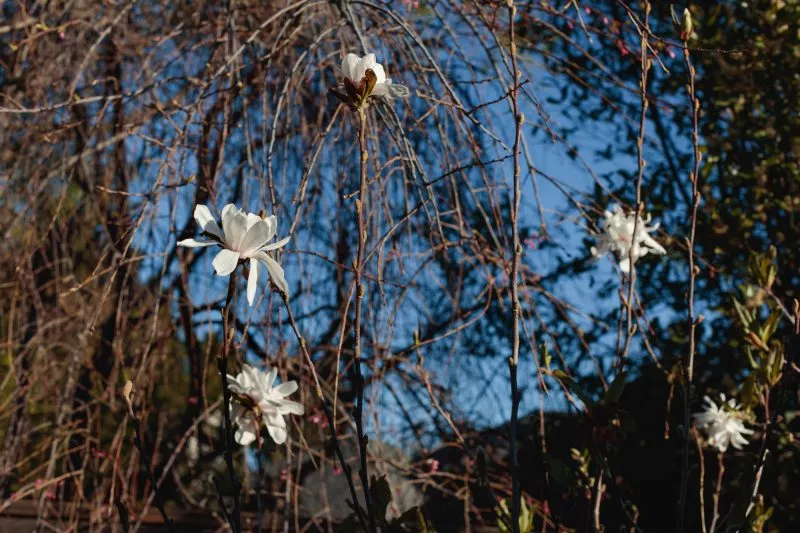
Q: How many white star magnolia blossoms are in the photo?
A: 5